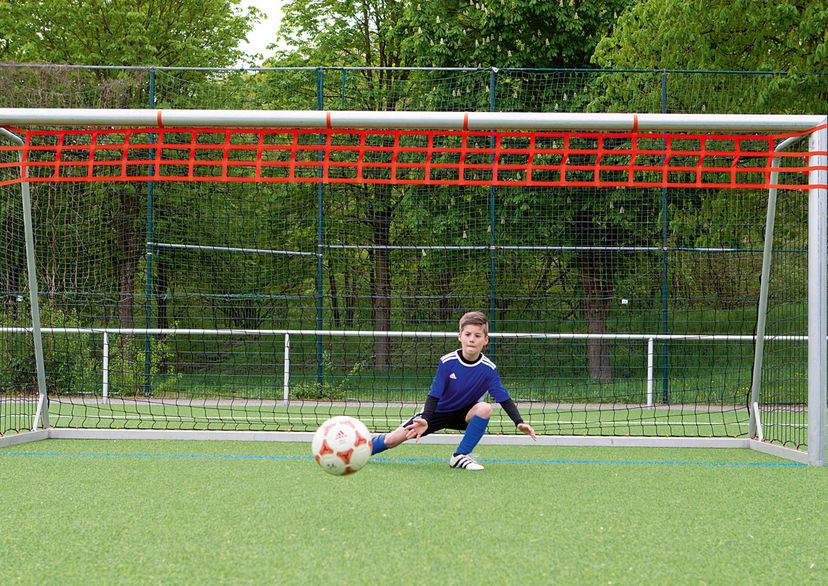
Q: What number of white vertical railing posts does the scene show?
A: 3